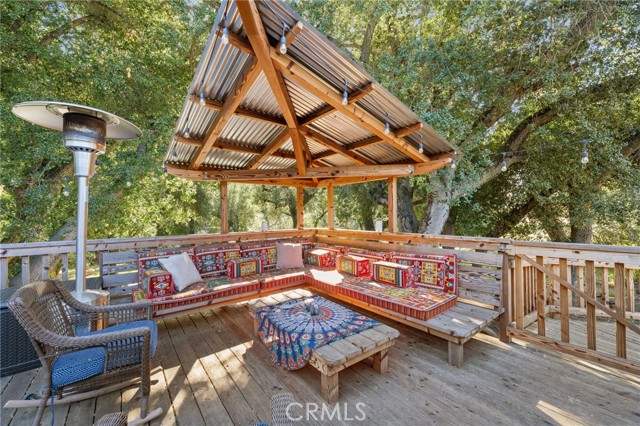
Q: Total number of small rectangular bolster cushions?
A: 5